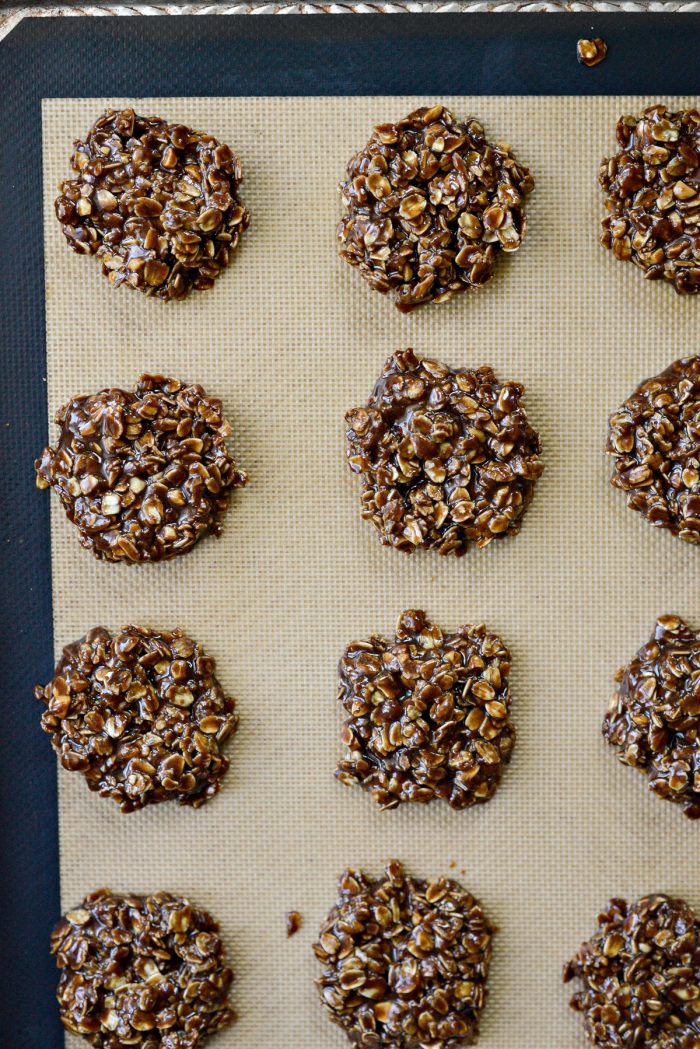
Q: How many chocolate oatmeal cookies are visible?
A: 12